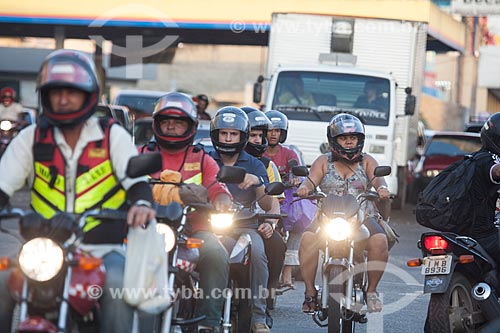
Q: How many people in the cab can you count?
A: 2